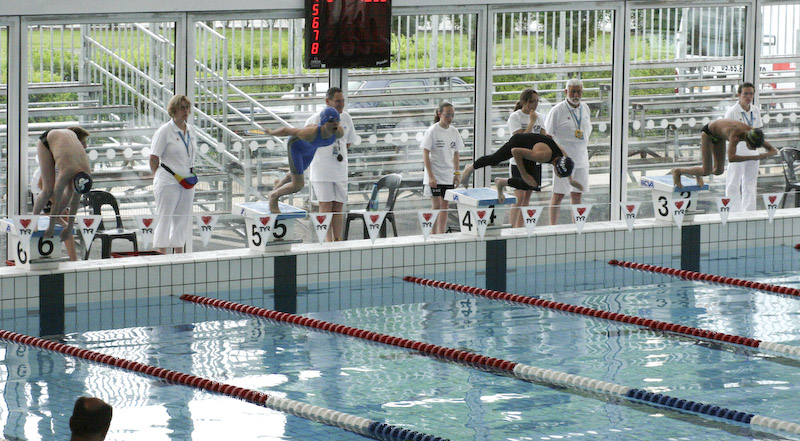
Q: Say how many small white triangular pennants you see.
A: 15